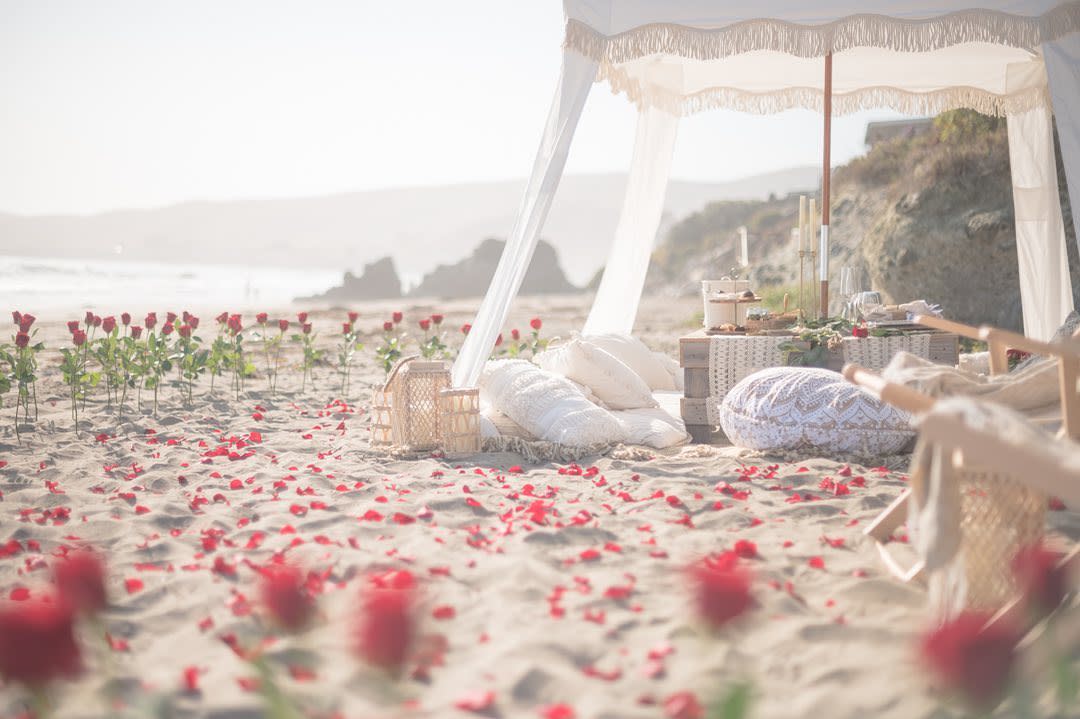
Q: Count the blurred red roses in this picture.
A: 7